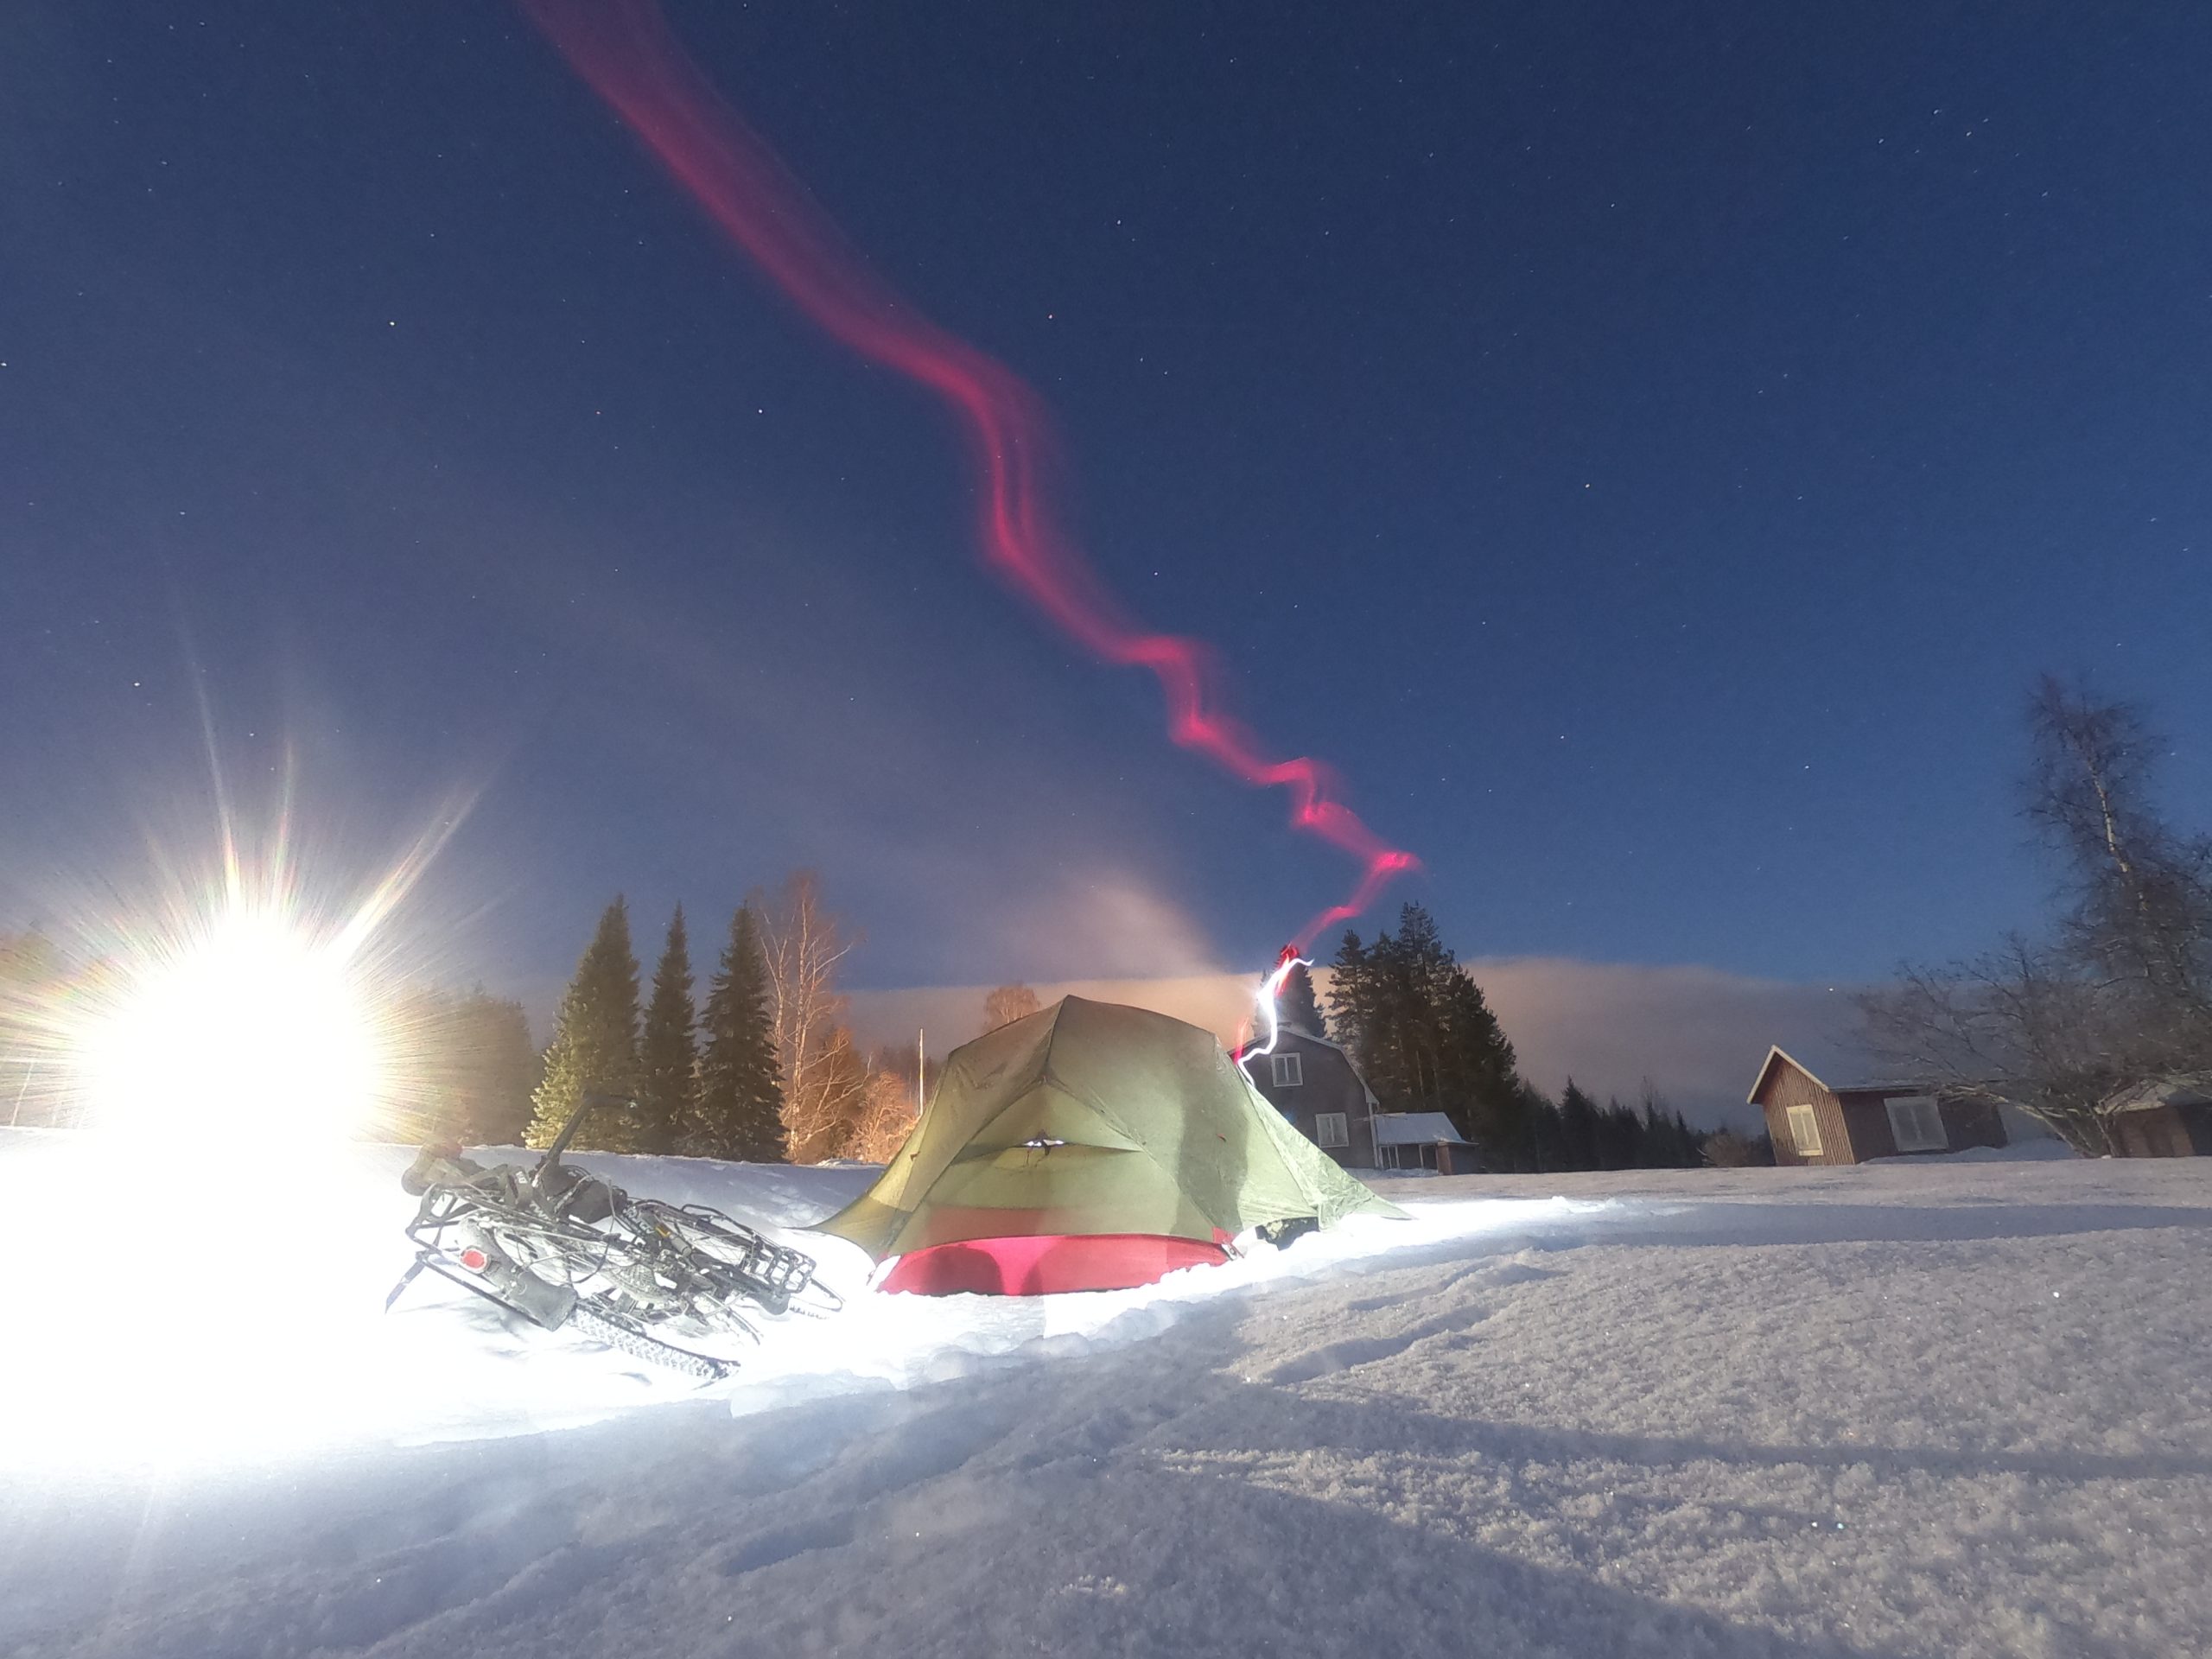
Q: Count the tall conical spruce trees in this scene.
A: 3